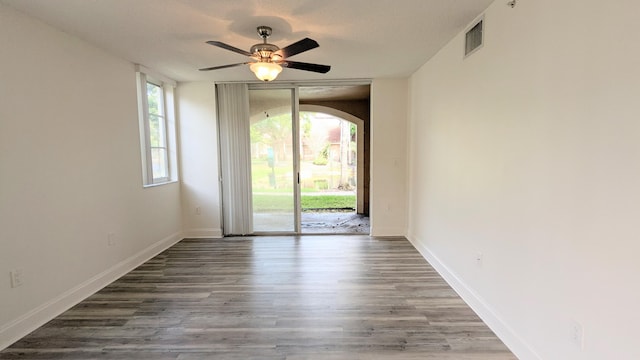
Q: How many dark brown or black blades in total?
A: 4